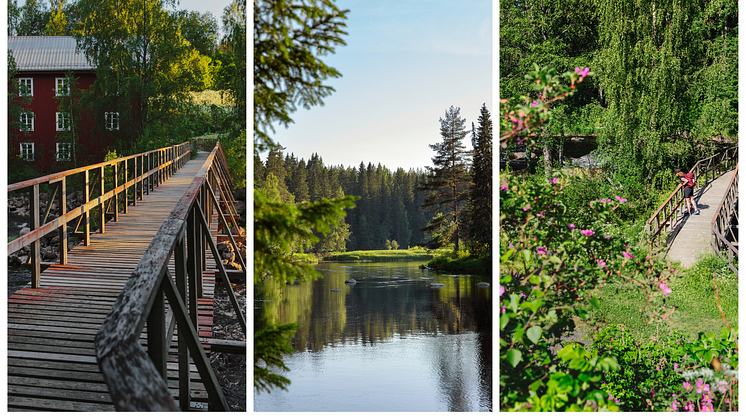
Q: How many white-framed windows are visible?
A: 7